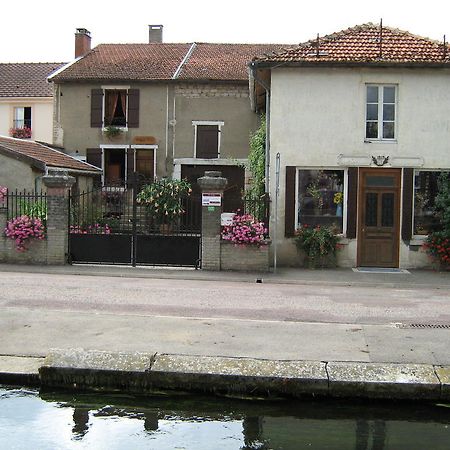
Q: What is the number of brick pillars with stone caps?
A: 2